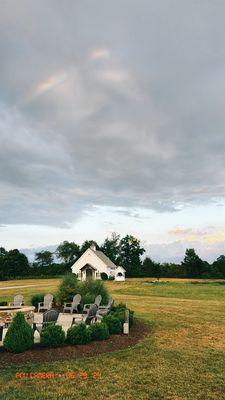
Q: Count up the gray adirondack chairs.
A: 7